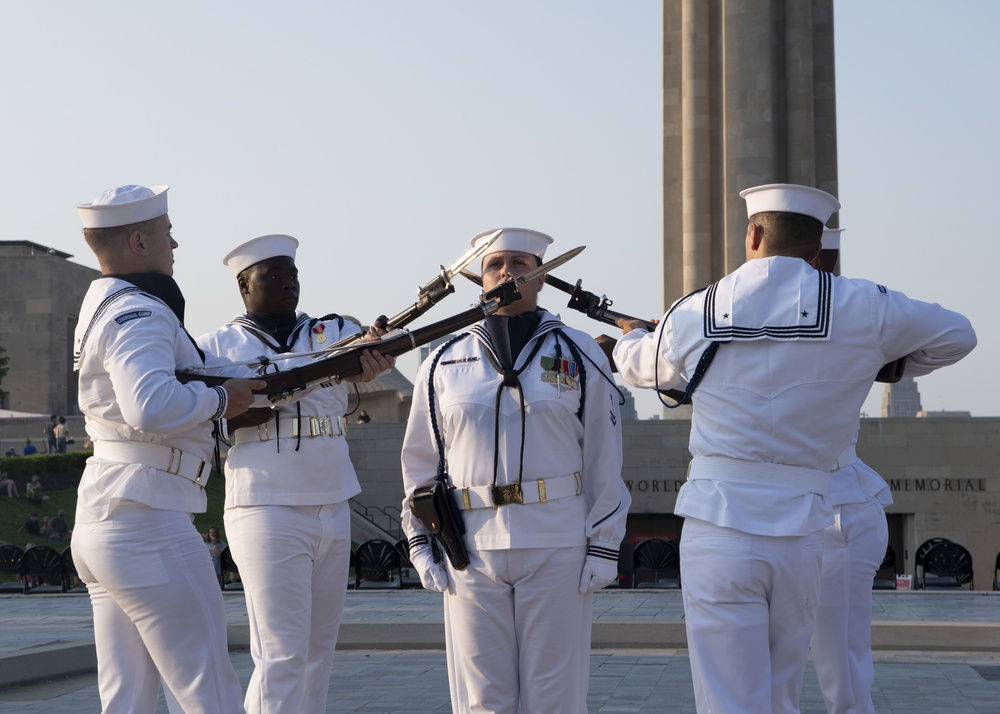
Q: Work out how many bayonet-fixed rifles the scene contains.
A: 4